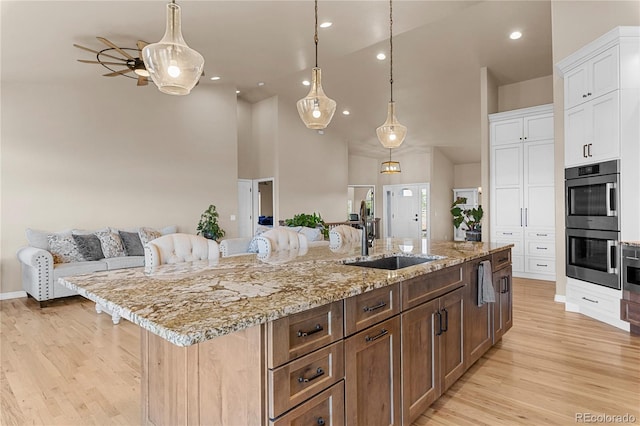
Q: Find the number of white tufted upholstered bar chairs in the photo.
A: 3